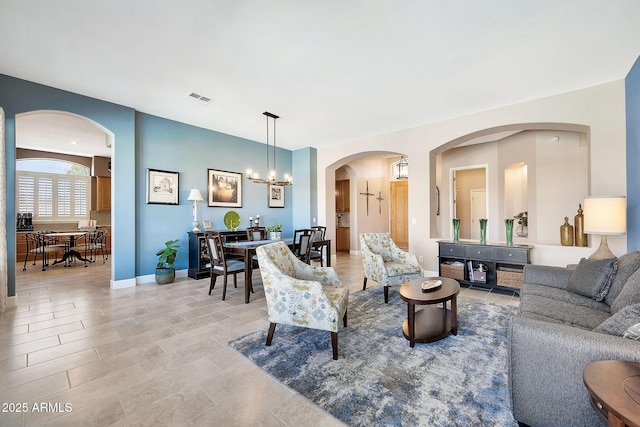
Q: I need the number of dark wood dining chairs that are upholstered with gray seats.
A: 4